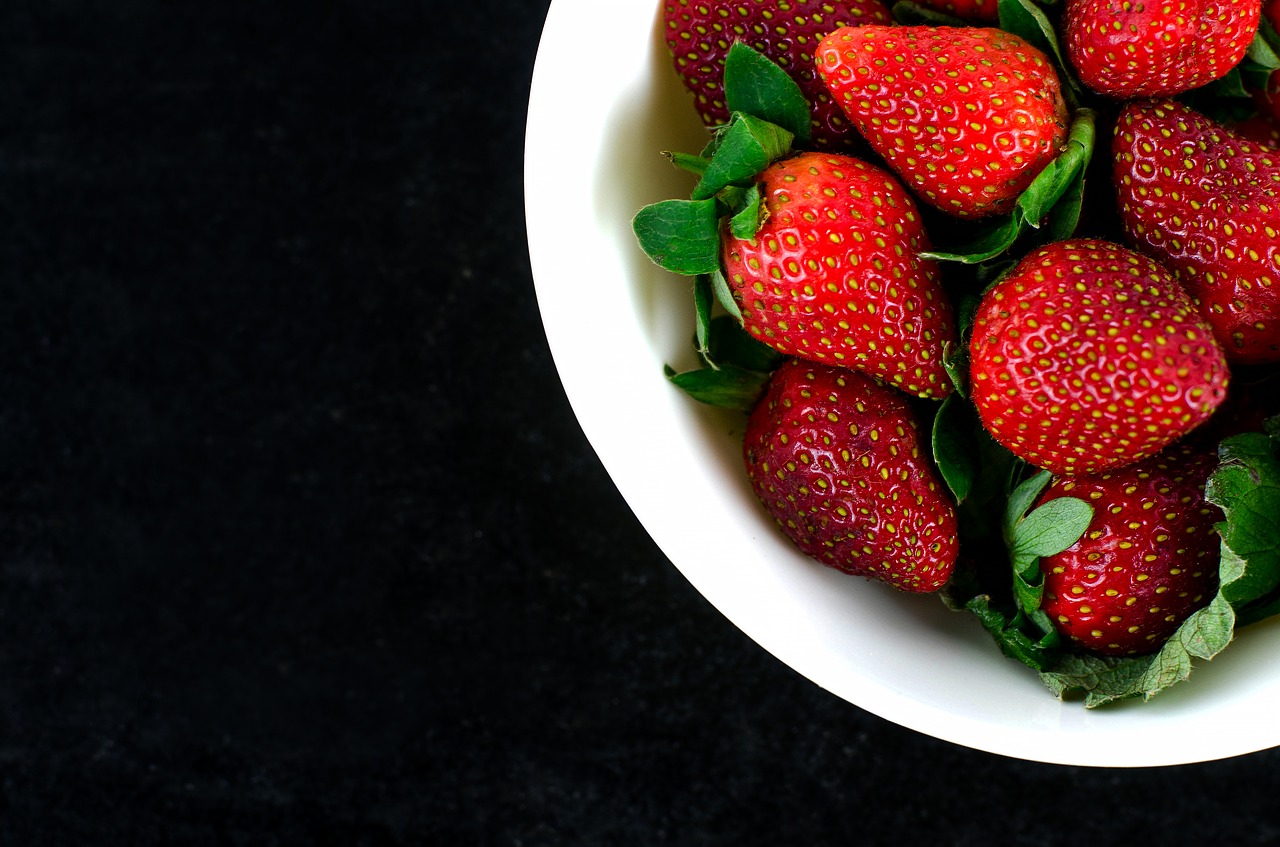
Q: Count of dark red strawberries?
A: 4